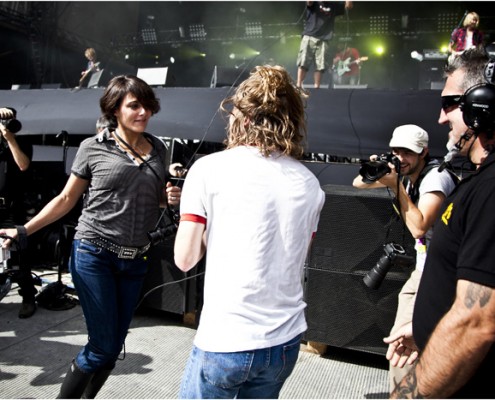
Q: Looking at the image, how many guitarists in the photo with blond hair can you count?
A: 2